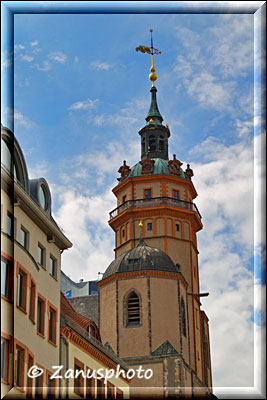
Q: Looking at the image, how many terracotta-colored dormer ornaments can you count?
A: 4